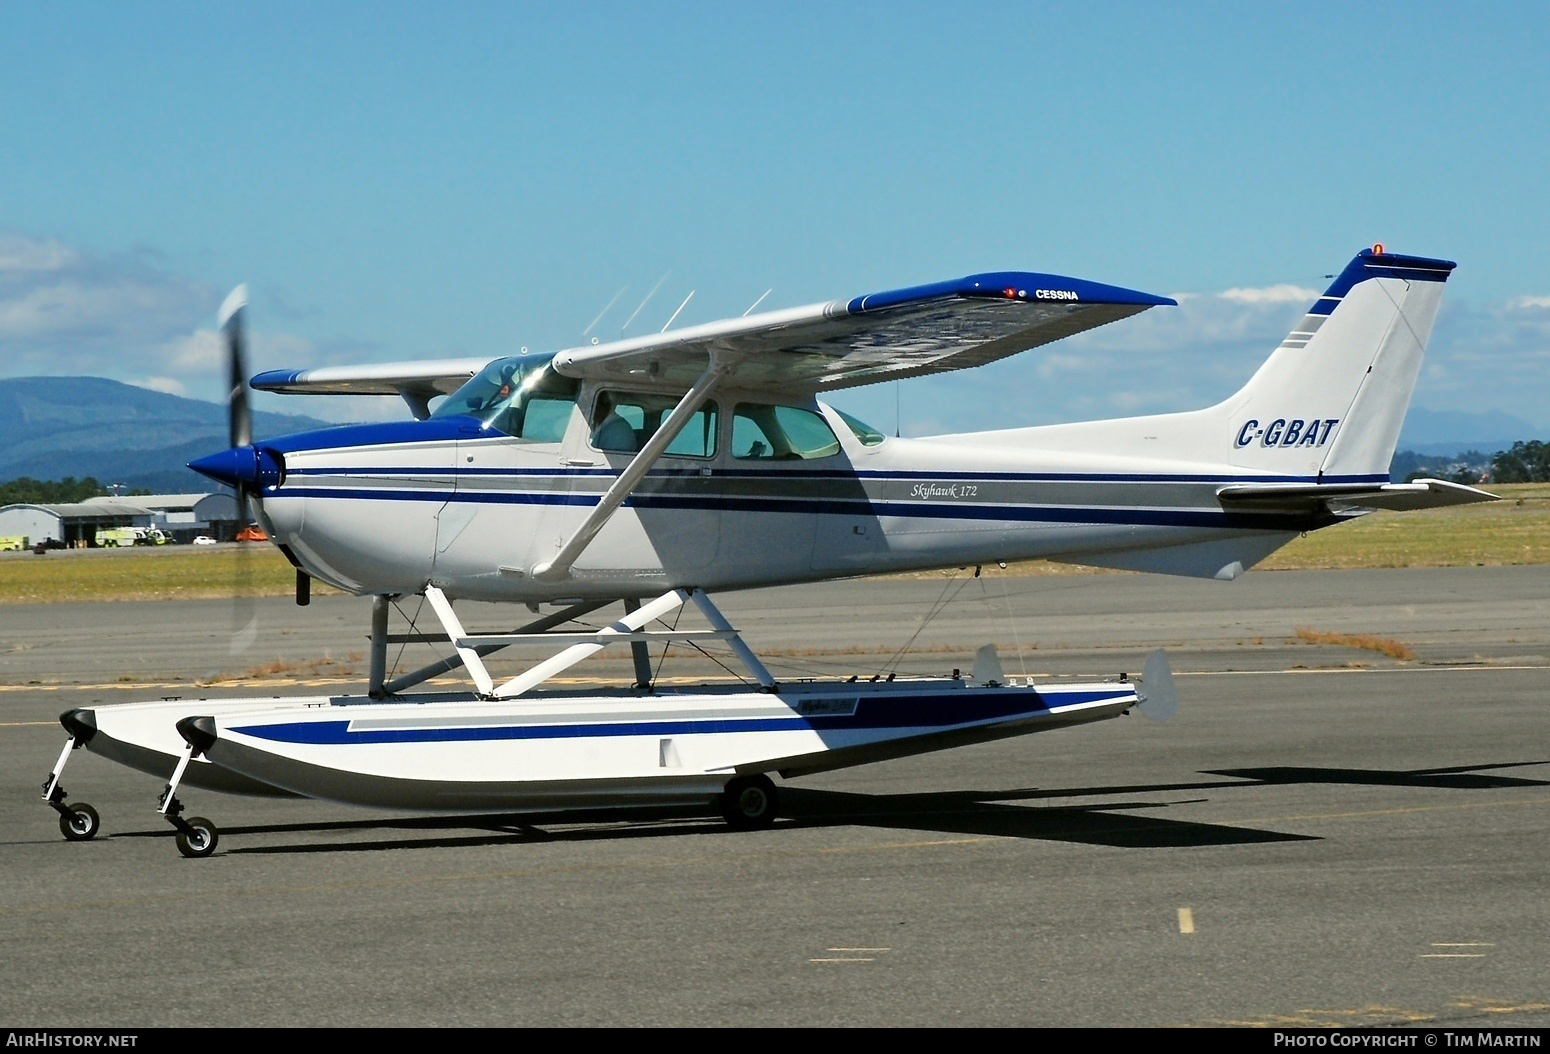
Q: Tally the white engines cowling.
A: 1